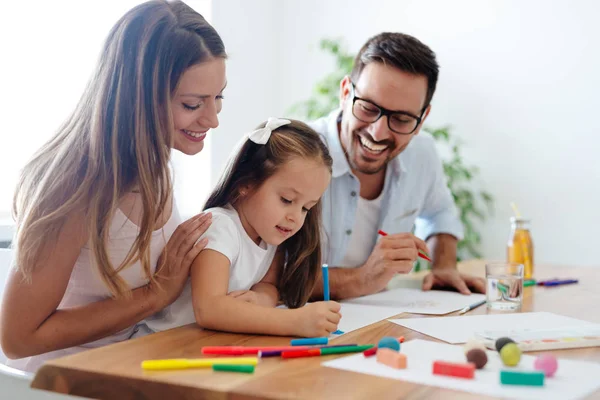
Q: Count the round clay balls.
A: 6